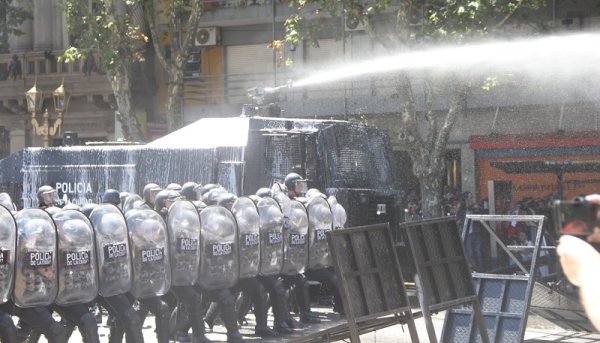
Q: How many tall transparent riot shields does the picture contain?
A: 12